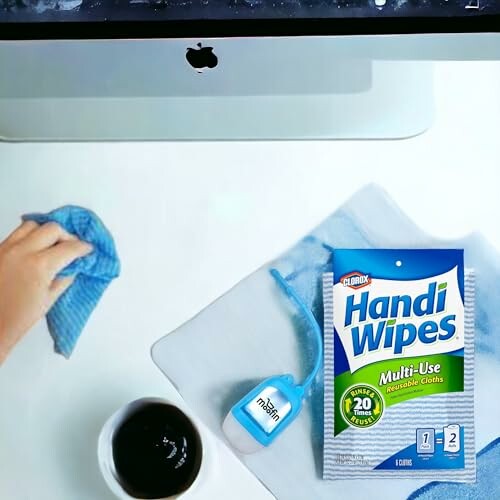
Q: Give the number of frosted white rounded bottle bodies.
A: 1